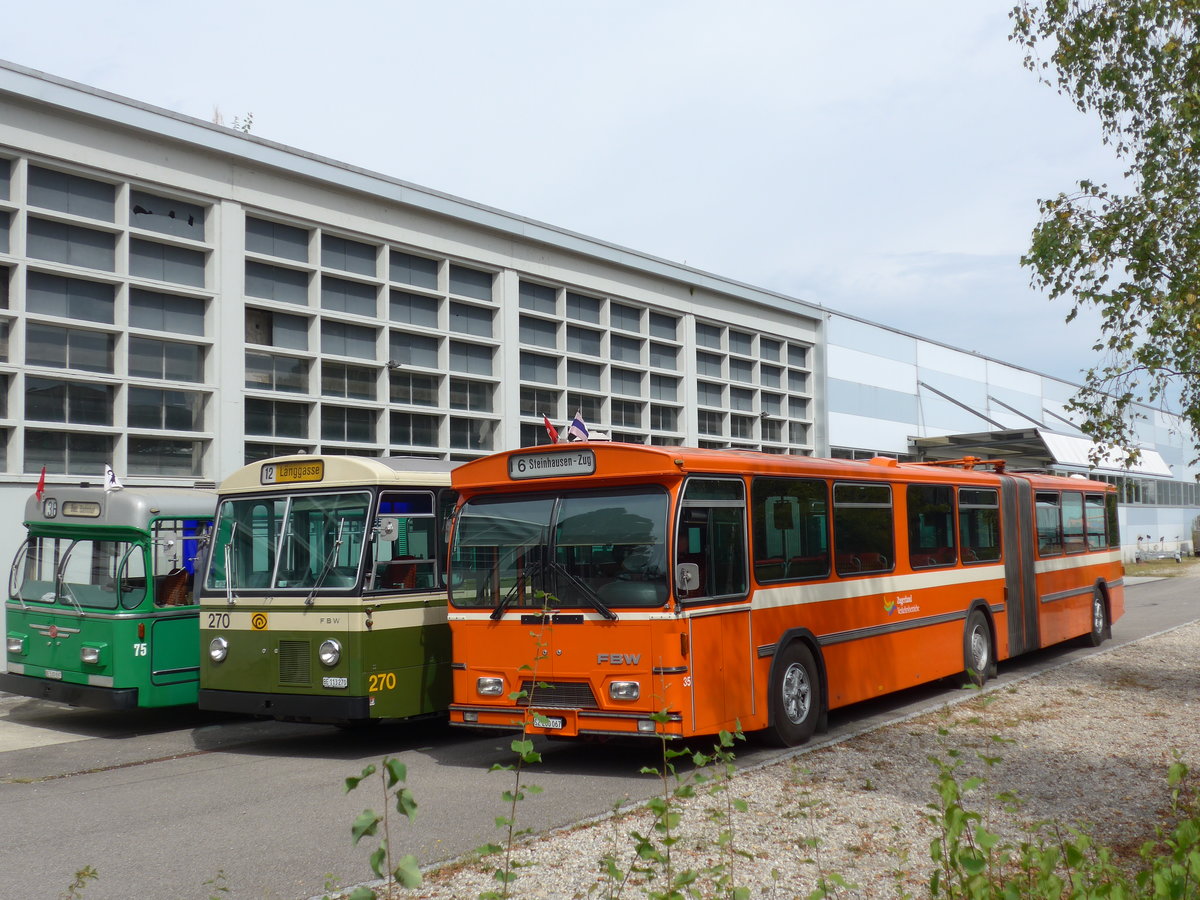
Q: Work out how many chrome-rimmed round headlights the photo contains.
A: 2